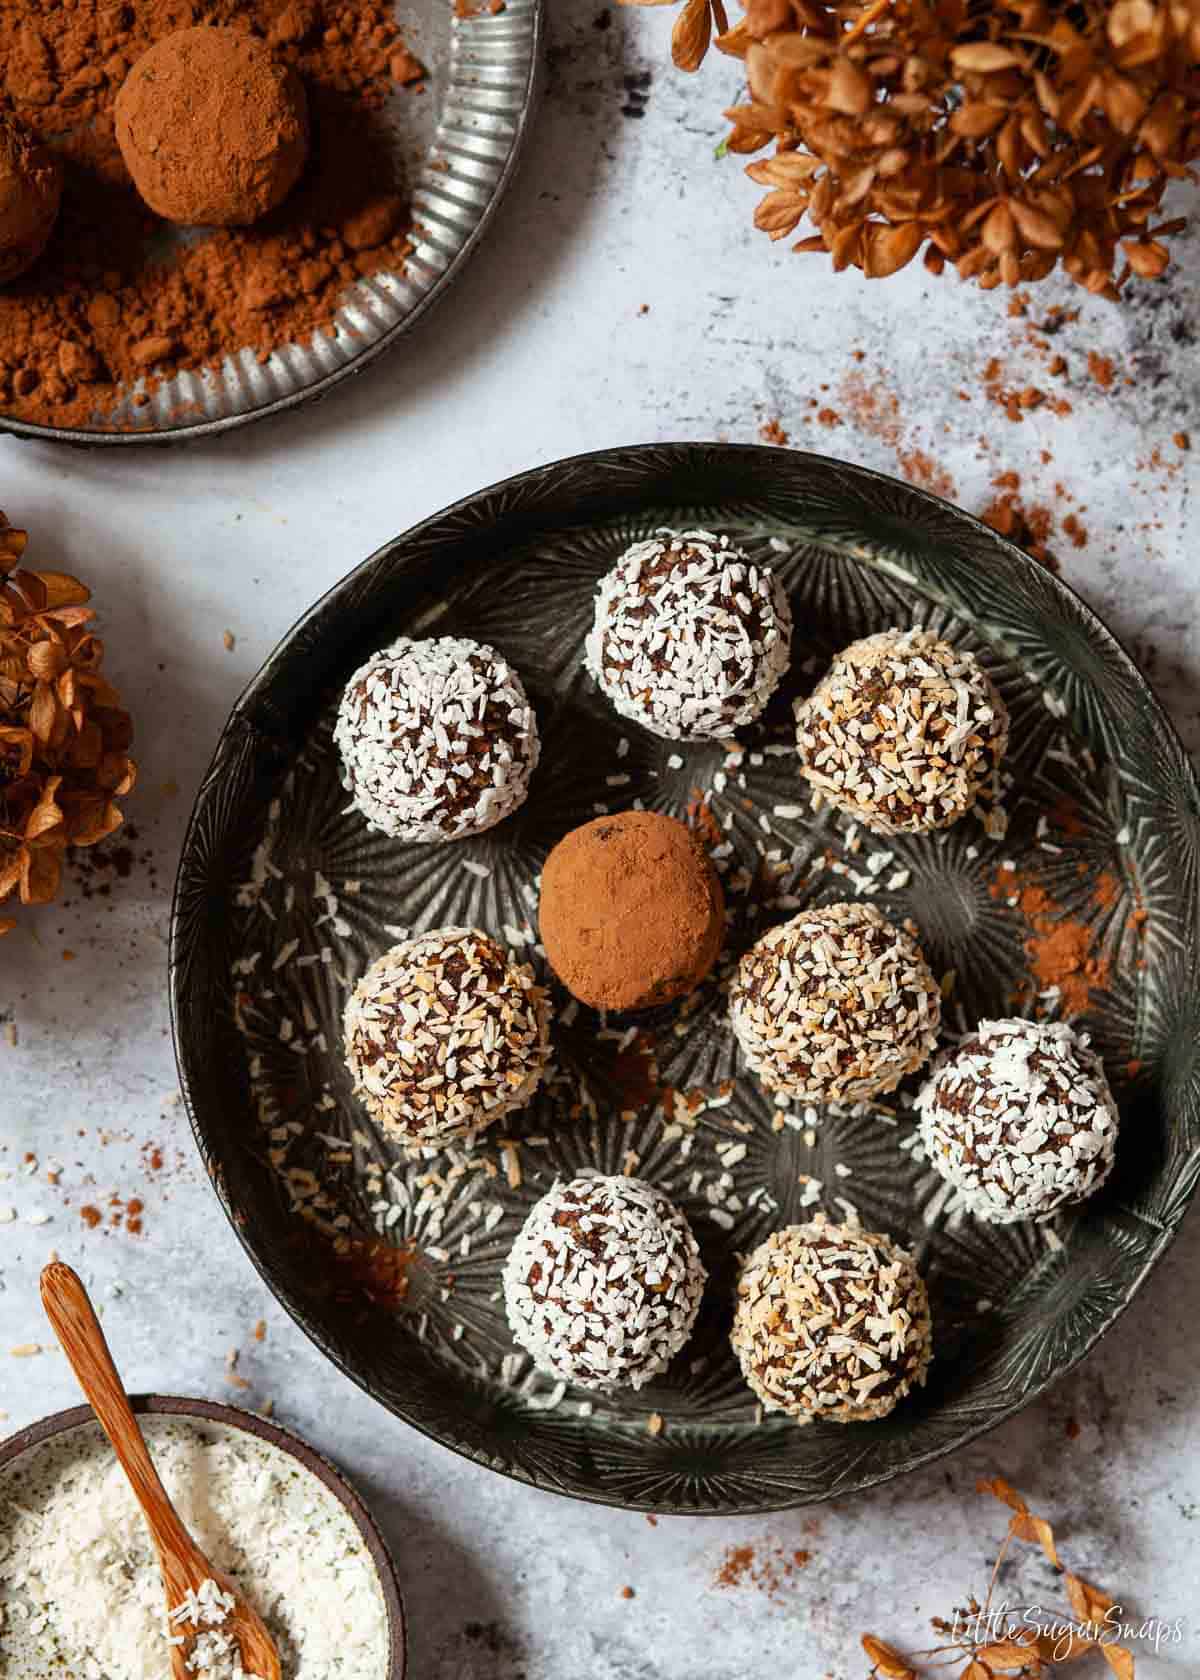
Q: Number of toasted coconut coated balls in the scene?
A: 4